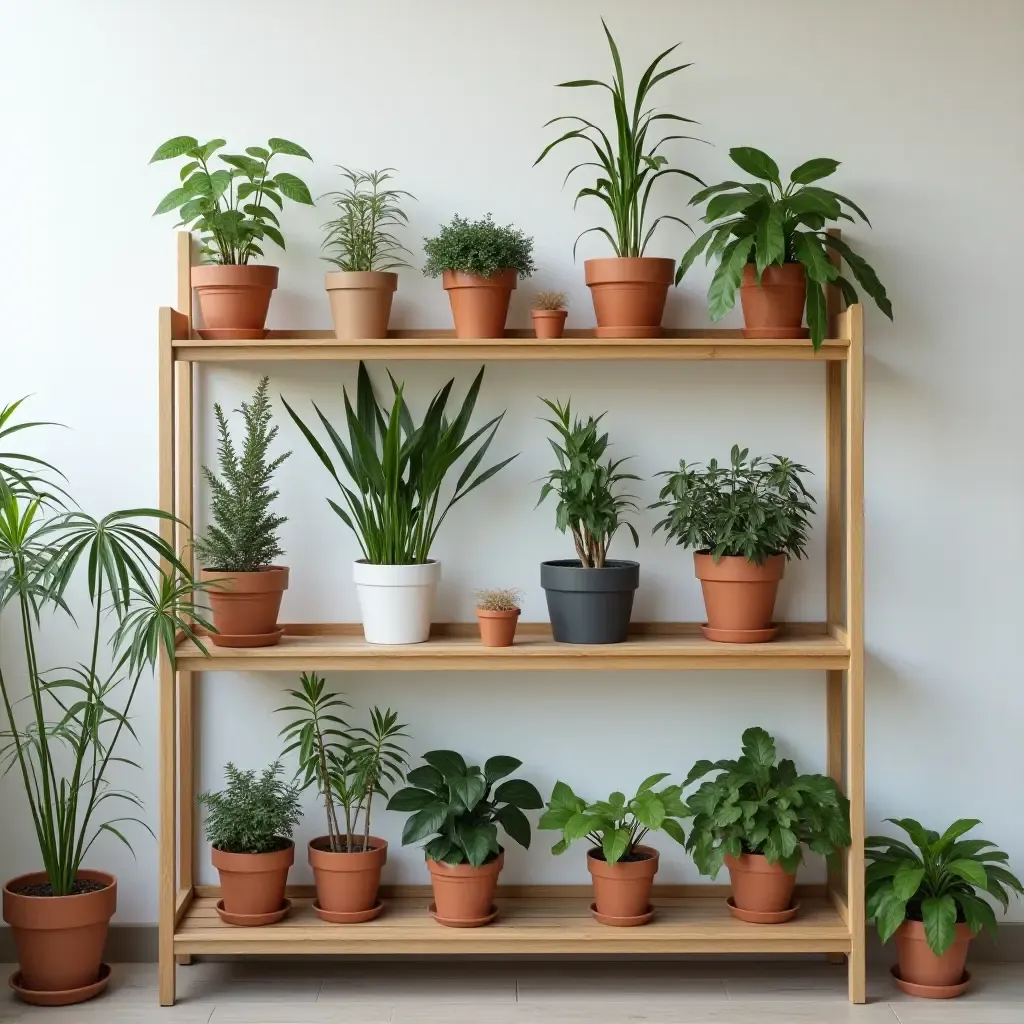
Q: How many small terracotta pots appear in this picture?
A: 2